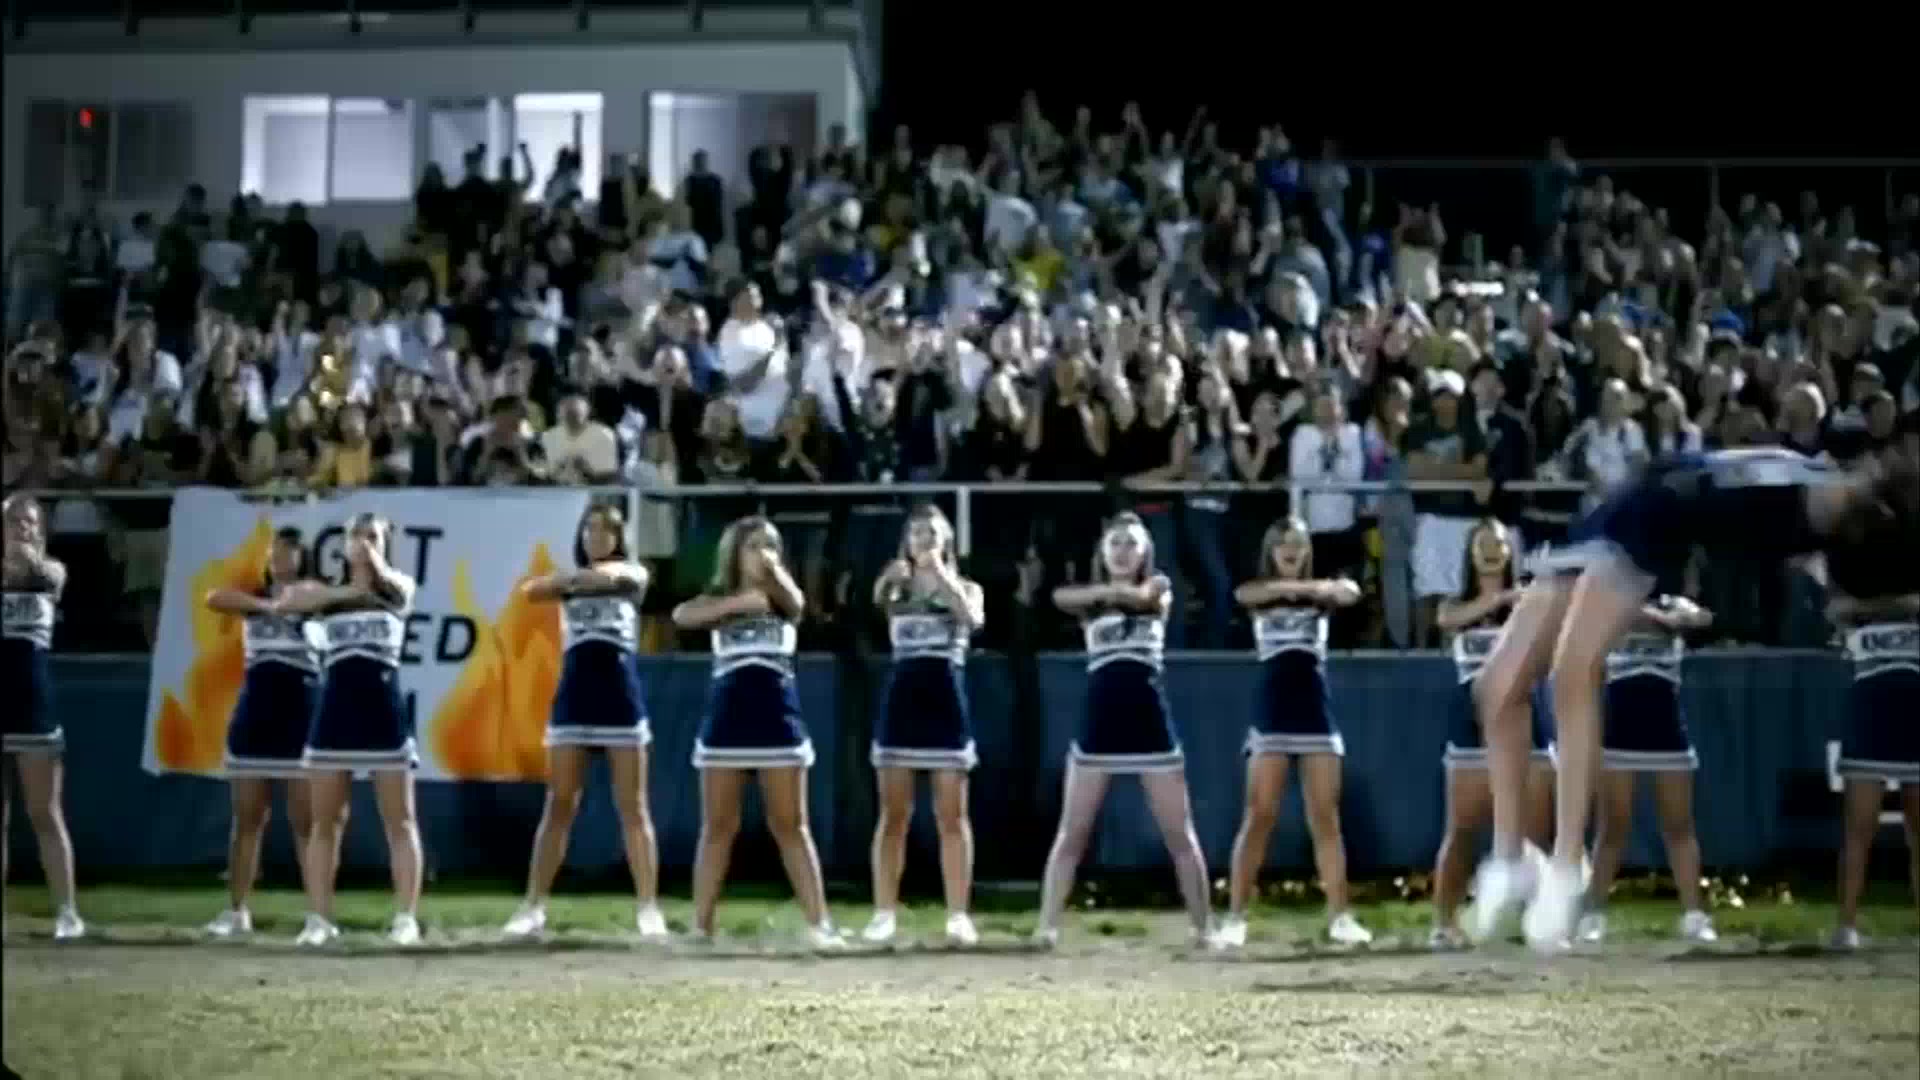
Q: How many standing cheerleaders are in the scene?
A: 11